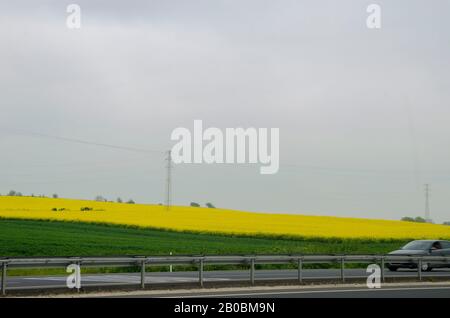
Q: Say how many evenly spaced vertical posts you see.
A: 9